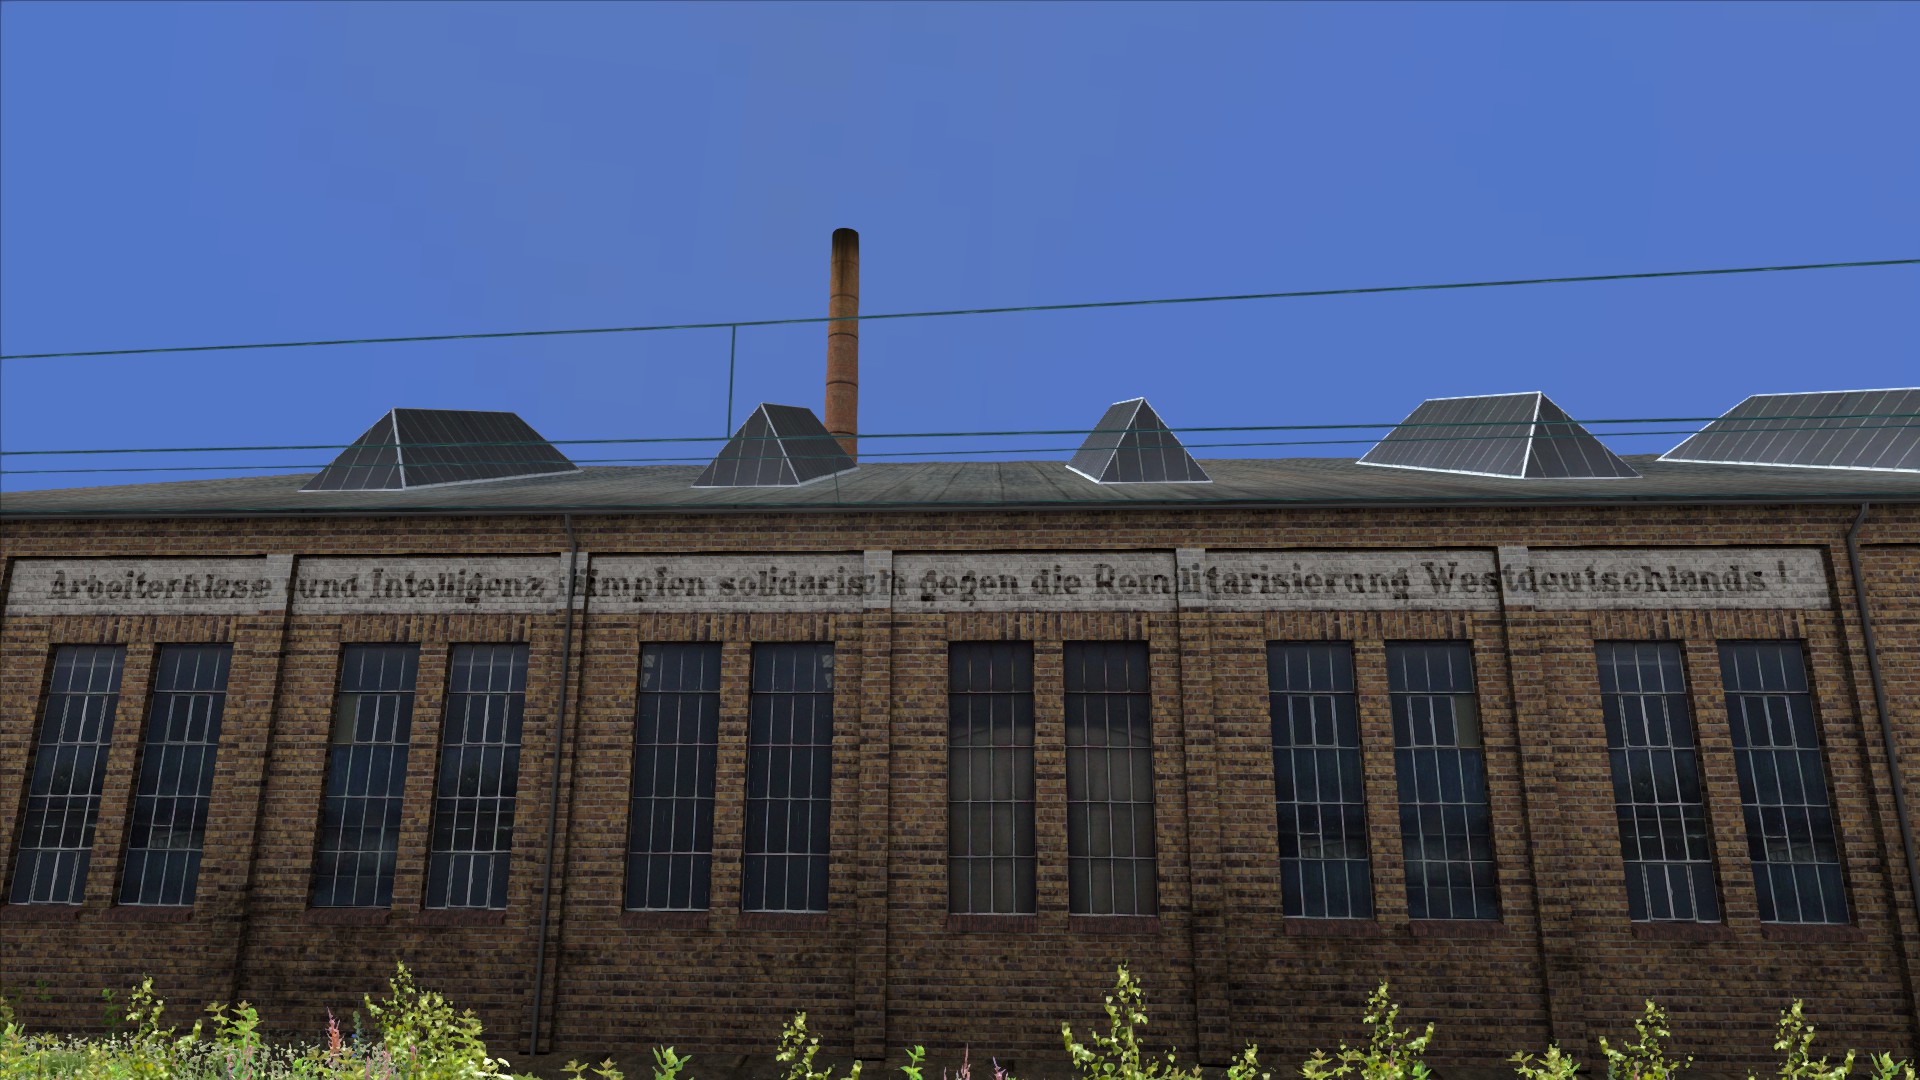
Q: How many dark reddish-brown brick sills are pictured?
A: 12